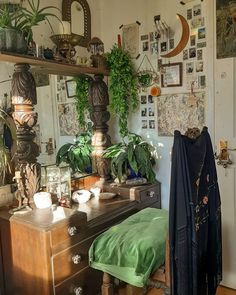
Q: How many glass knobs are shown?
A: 4